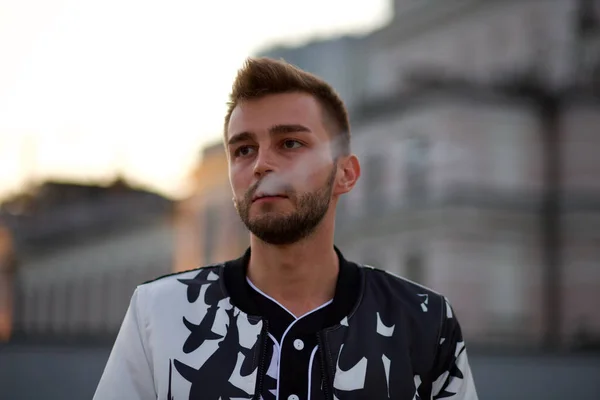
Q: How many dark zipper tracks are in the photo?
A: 2